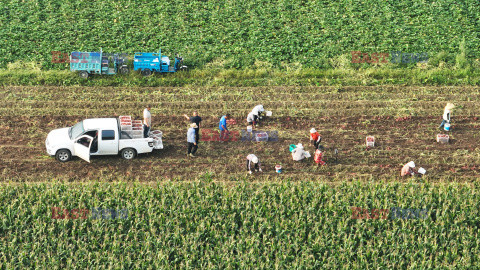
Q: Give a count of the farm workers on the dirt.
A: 11